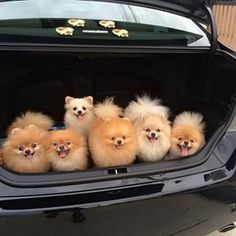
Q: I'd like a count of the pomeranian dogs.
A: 6